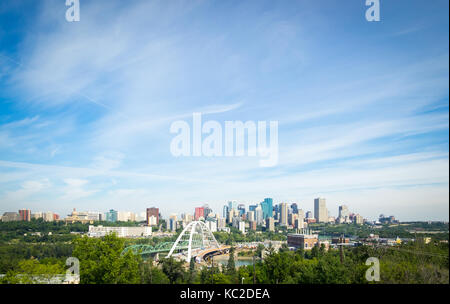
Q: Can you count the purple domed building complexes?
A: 0